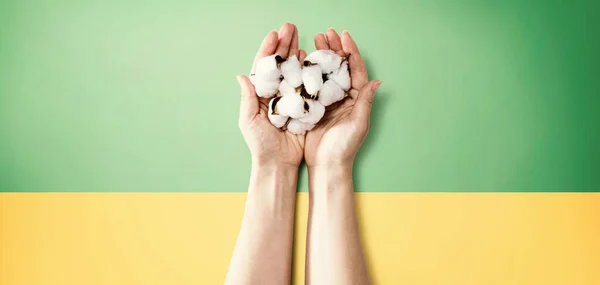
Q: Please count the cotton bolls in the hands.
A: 3